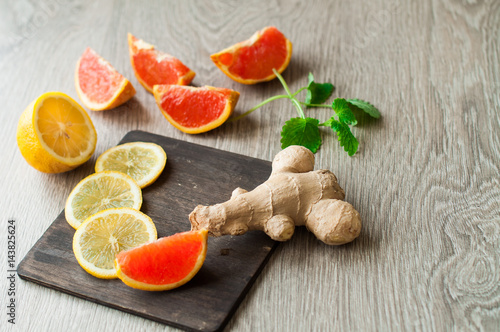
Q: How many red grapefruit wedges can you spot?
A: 5